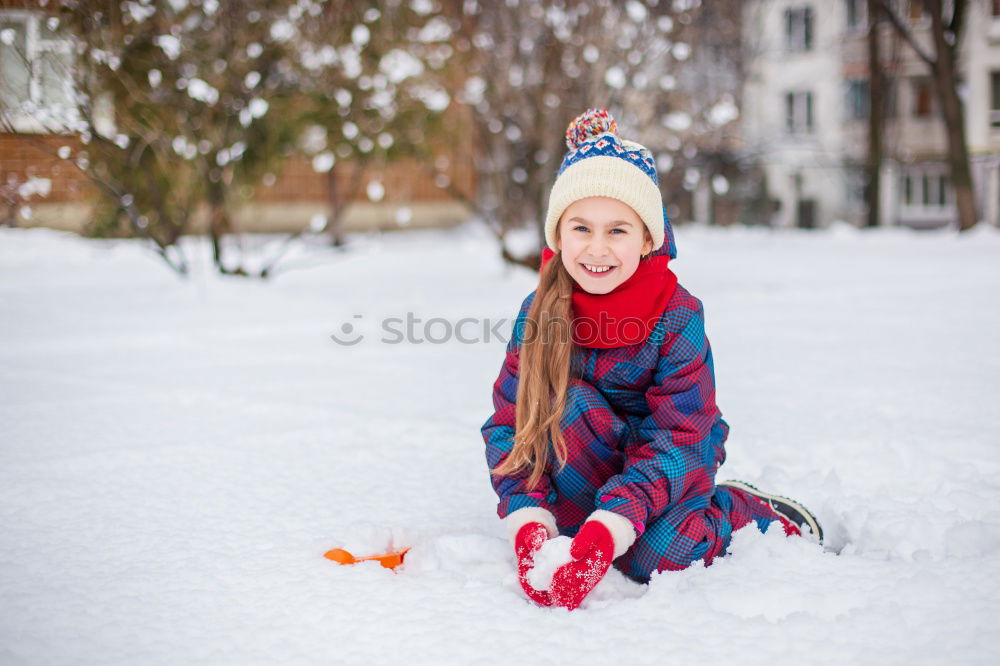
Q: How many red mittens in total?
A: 2